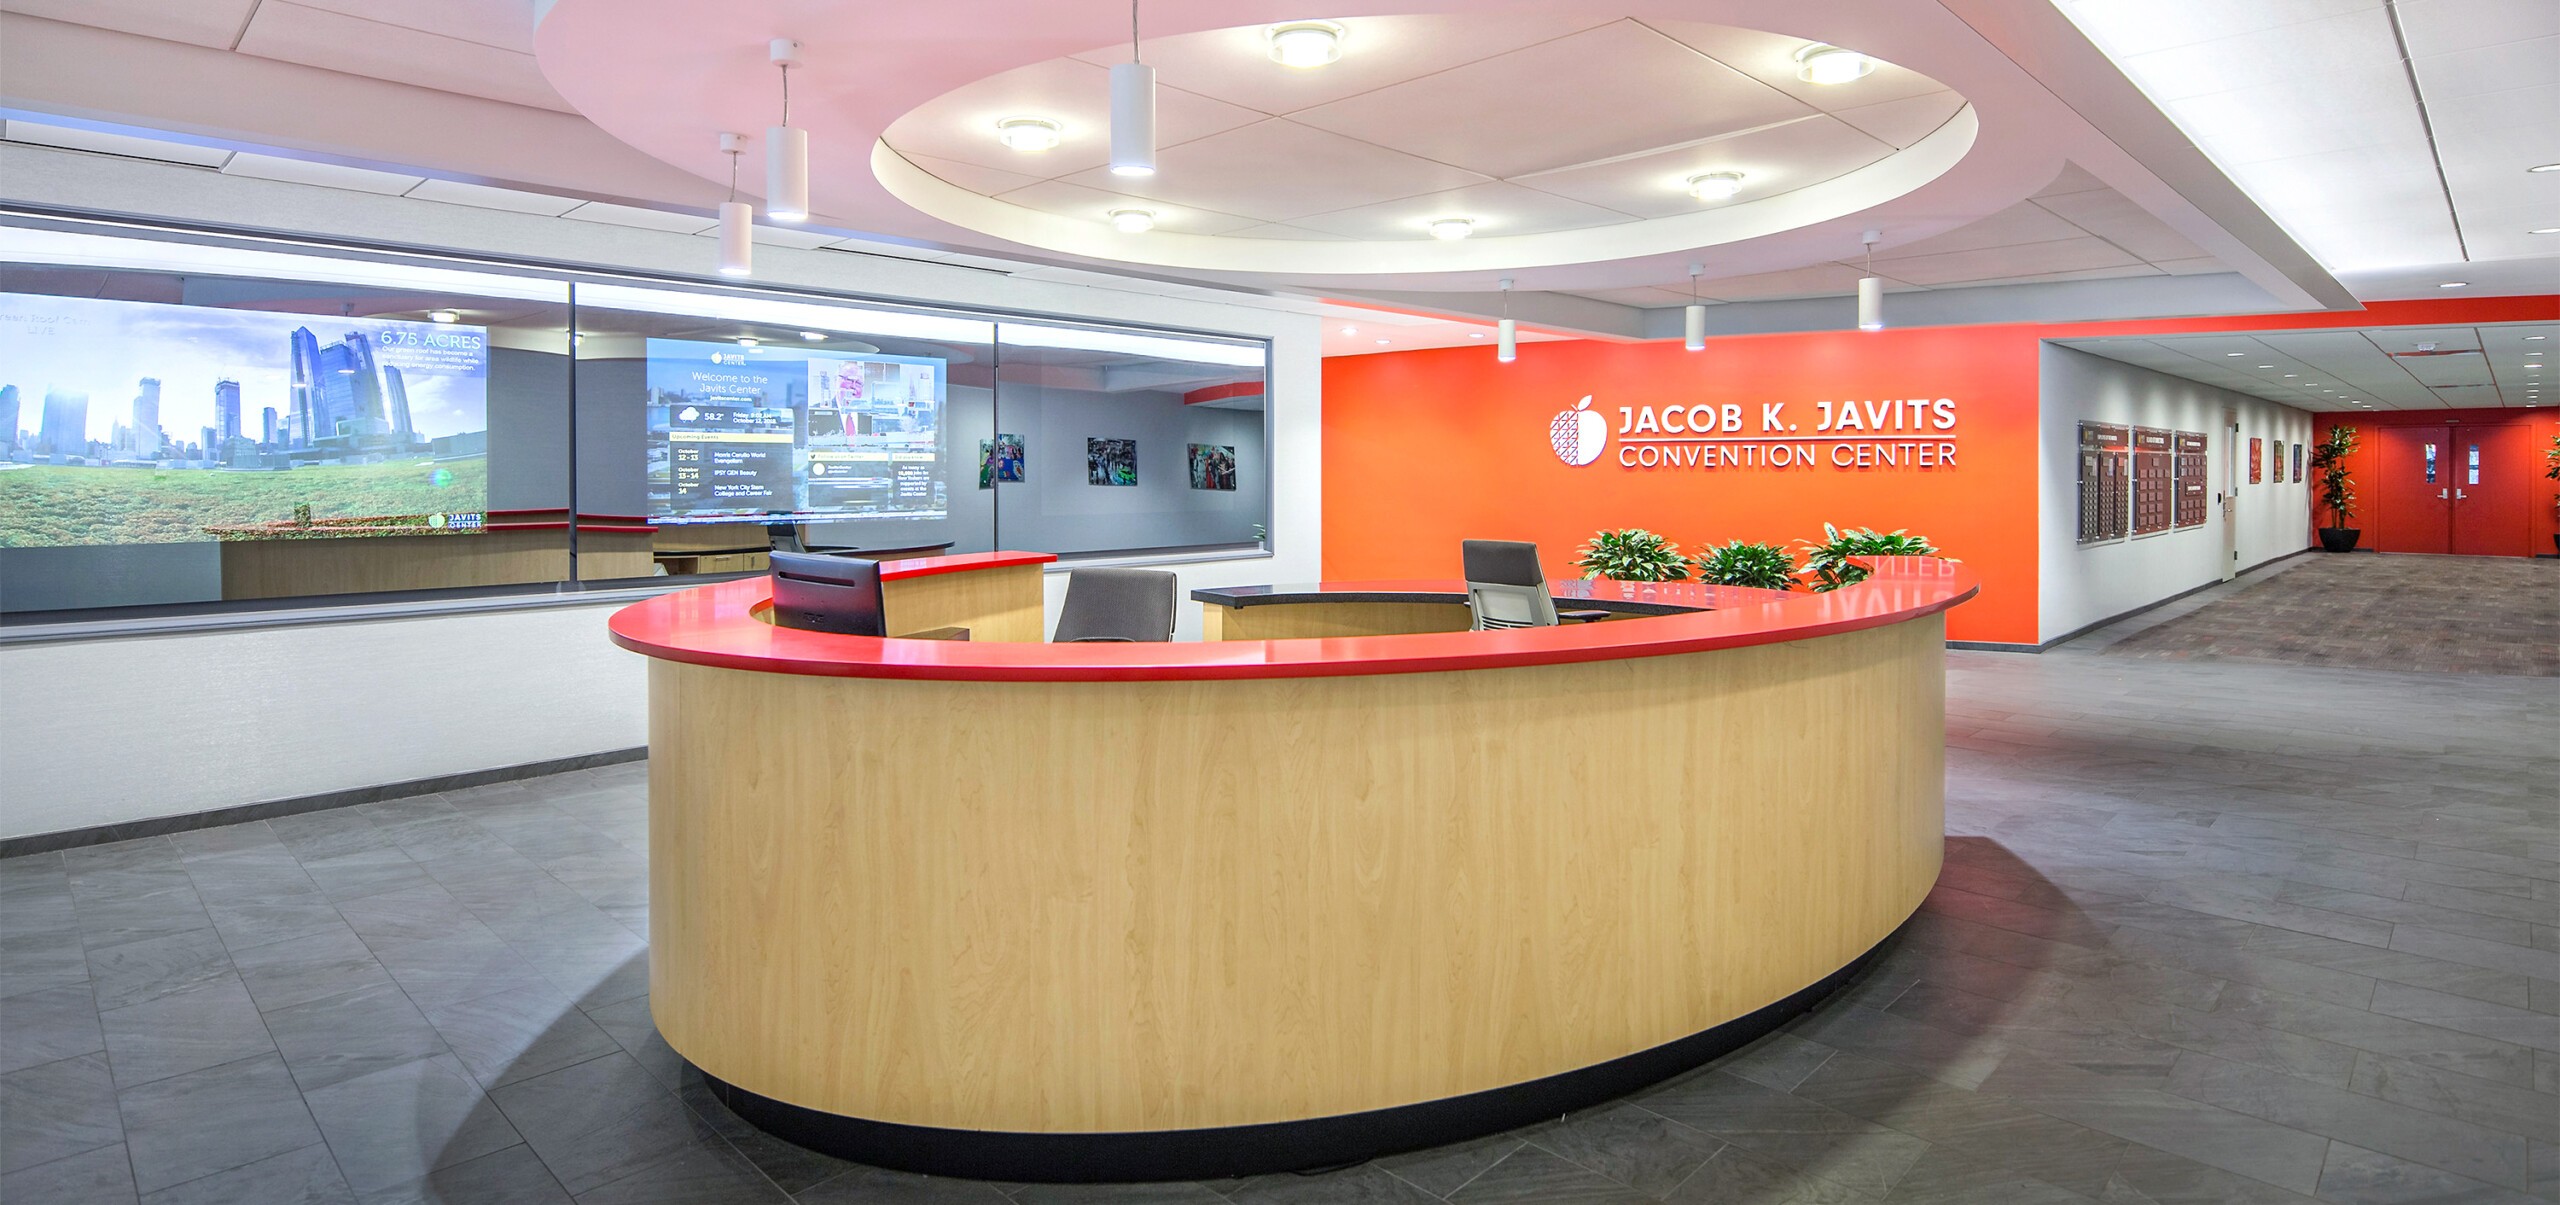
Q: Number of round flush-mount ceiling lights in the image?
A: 6